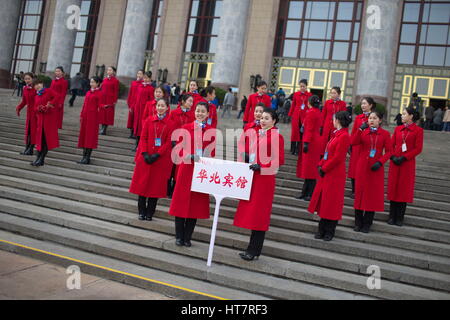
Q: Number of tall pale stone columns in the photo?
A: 5